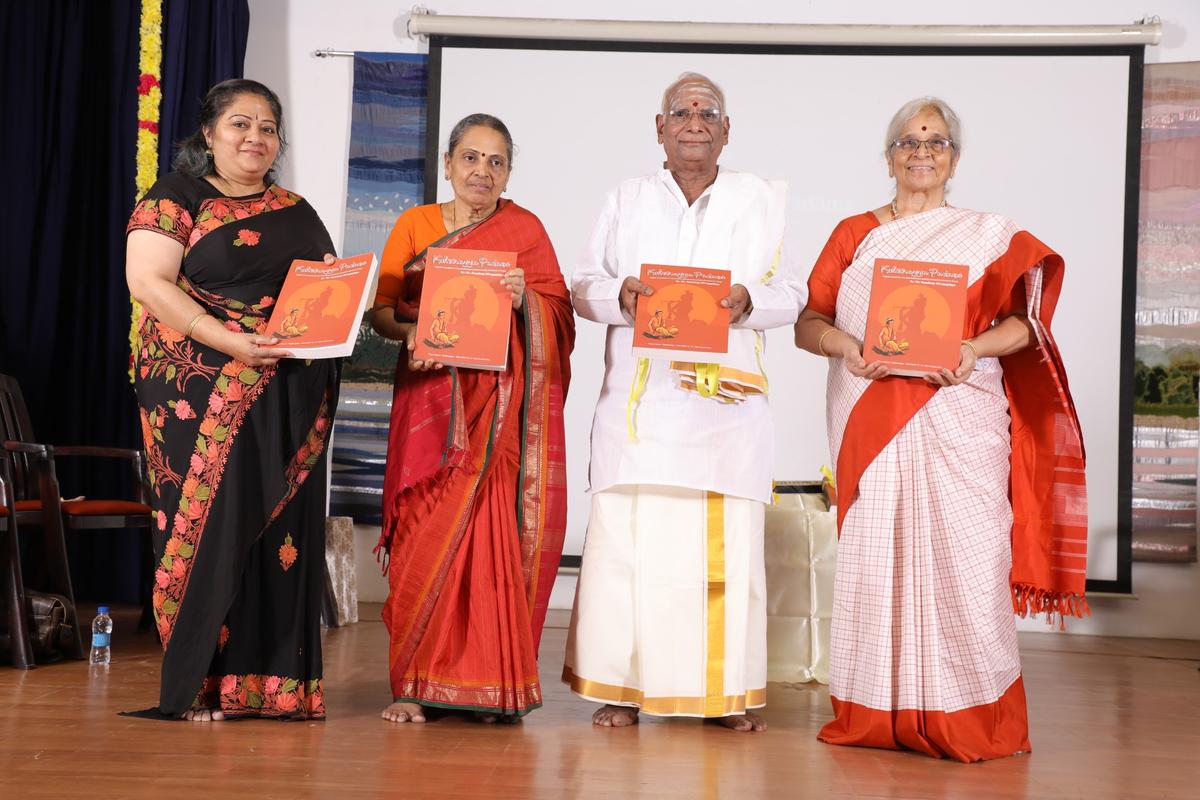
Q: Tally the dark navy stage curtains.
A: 1